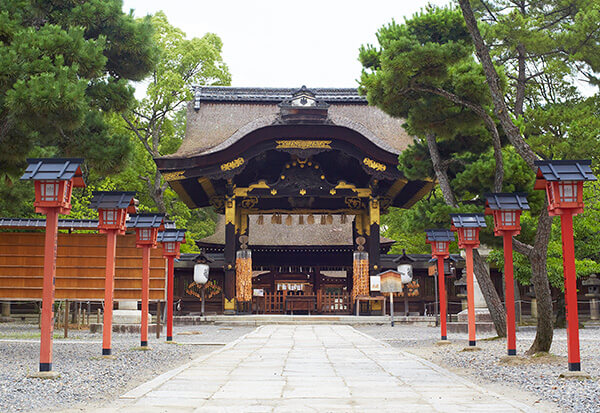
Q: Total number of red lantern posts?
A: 8